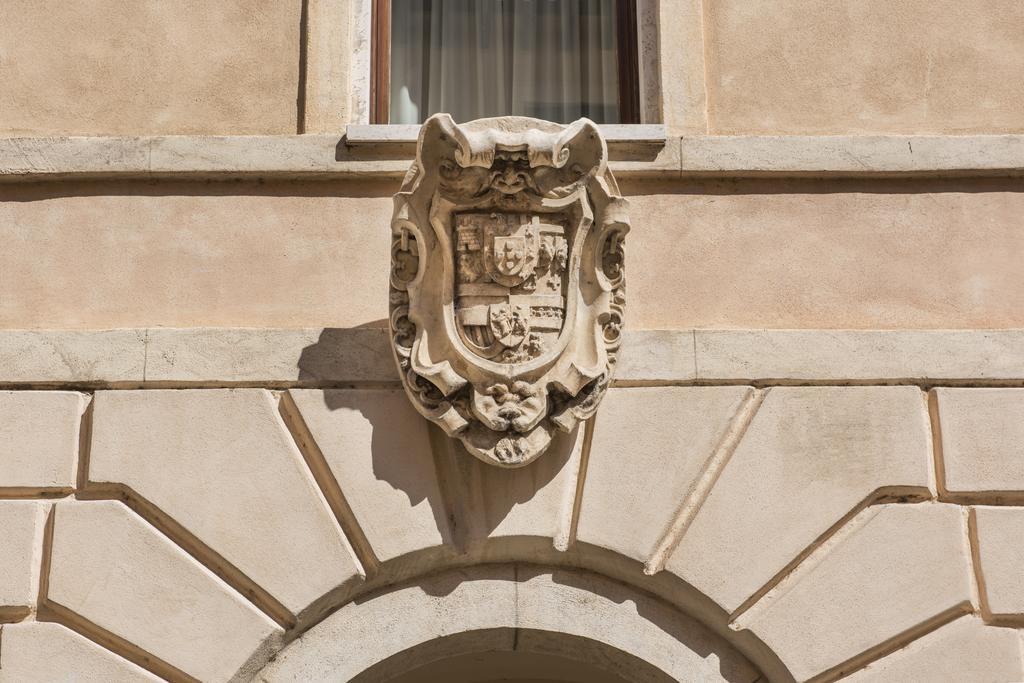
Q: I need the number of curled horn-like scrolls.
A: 2